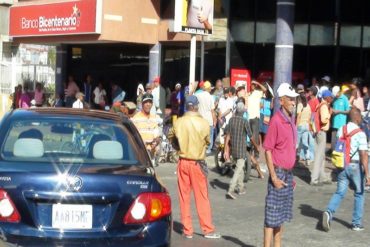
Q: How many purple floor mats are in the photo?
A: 0